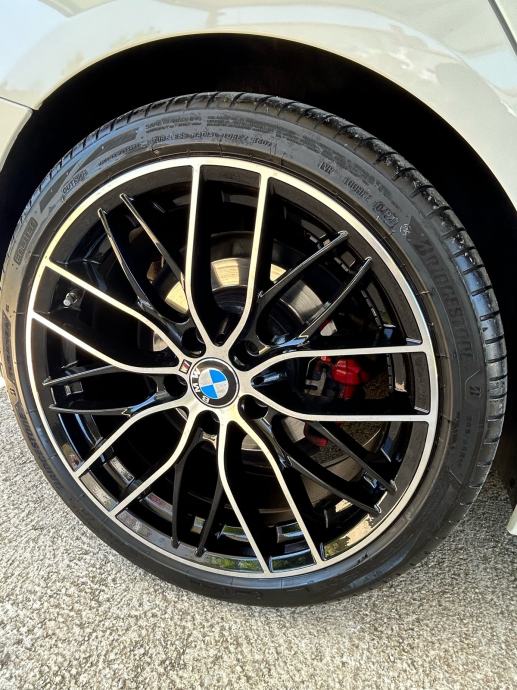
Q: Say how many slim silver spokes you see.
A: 10